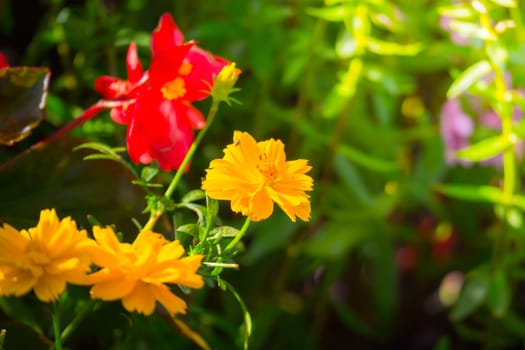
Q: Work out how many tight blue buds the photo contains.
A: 0